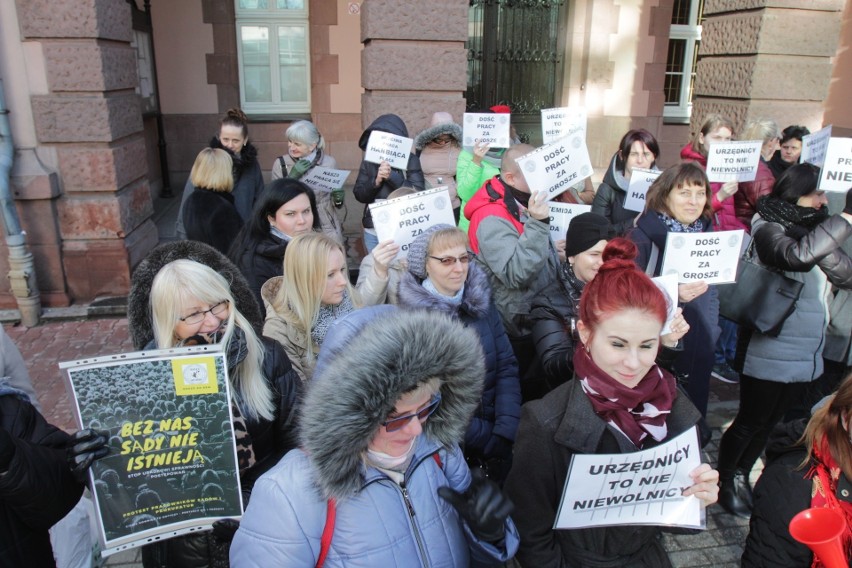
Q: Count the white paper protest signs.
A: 14